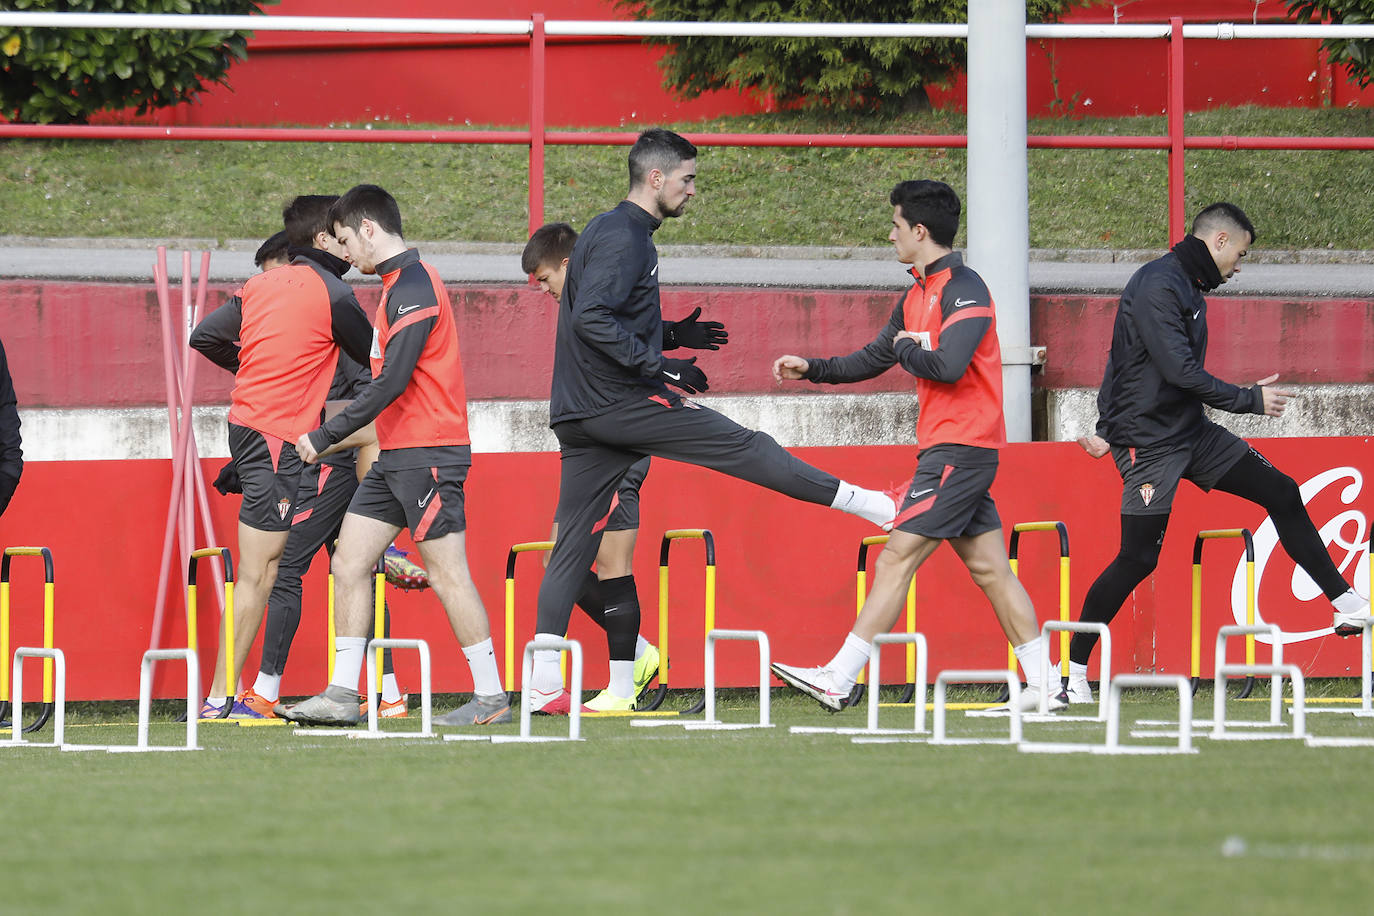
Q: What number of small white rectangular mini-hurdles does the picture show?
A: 12